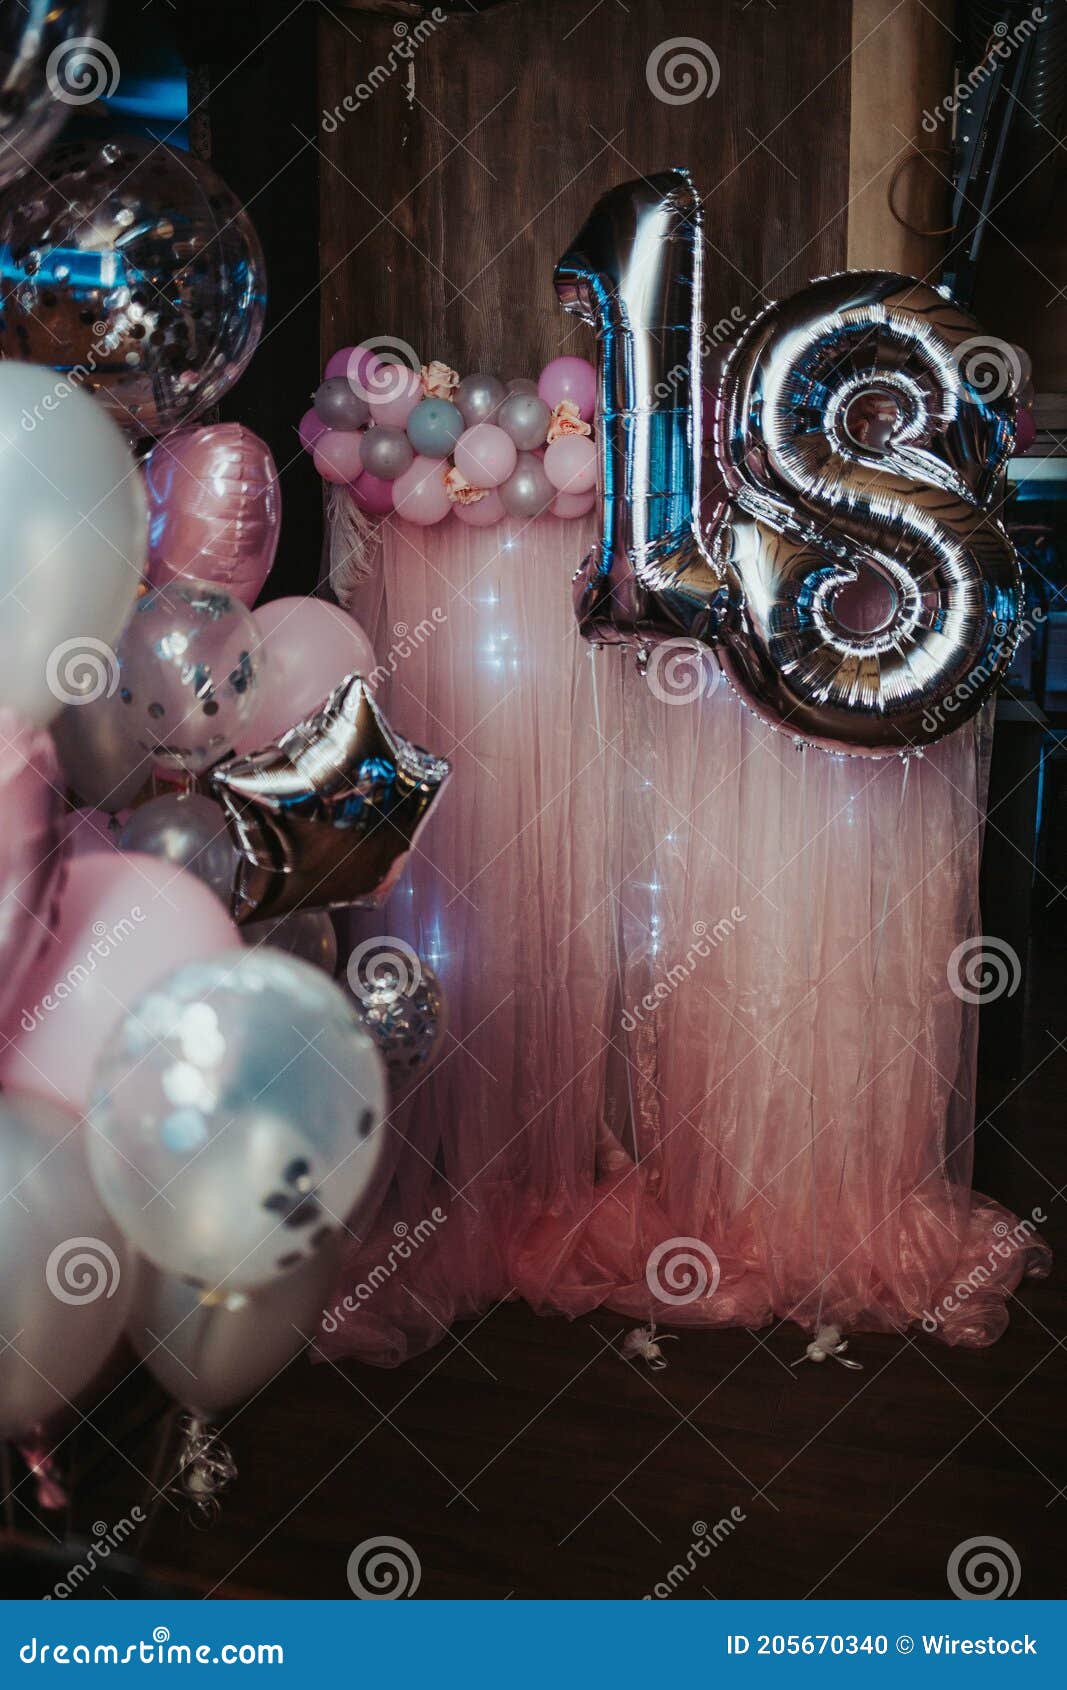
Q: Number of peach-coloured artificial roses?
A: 3